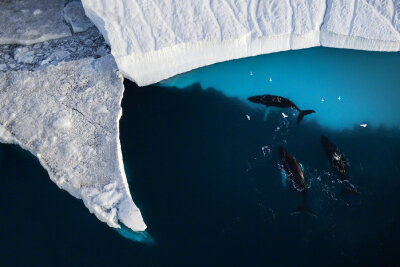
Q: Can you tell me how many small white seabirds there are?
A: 7